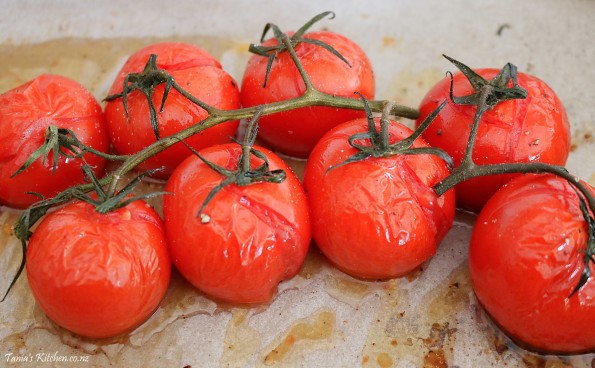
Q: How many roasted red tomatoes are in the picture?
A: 8